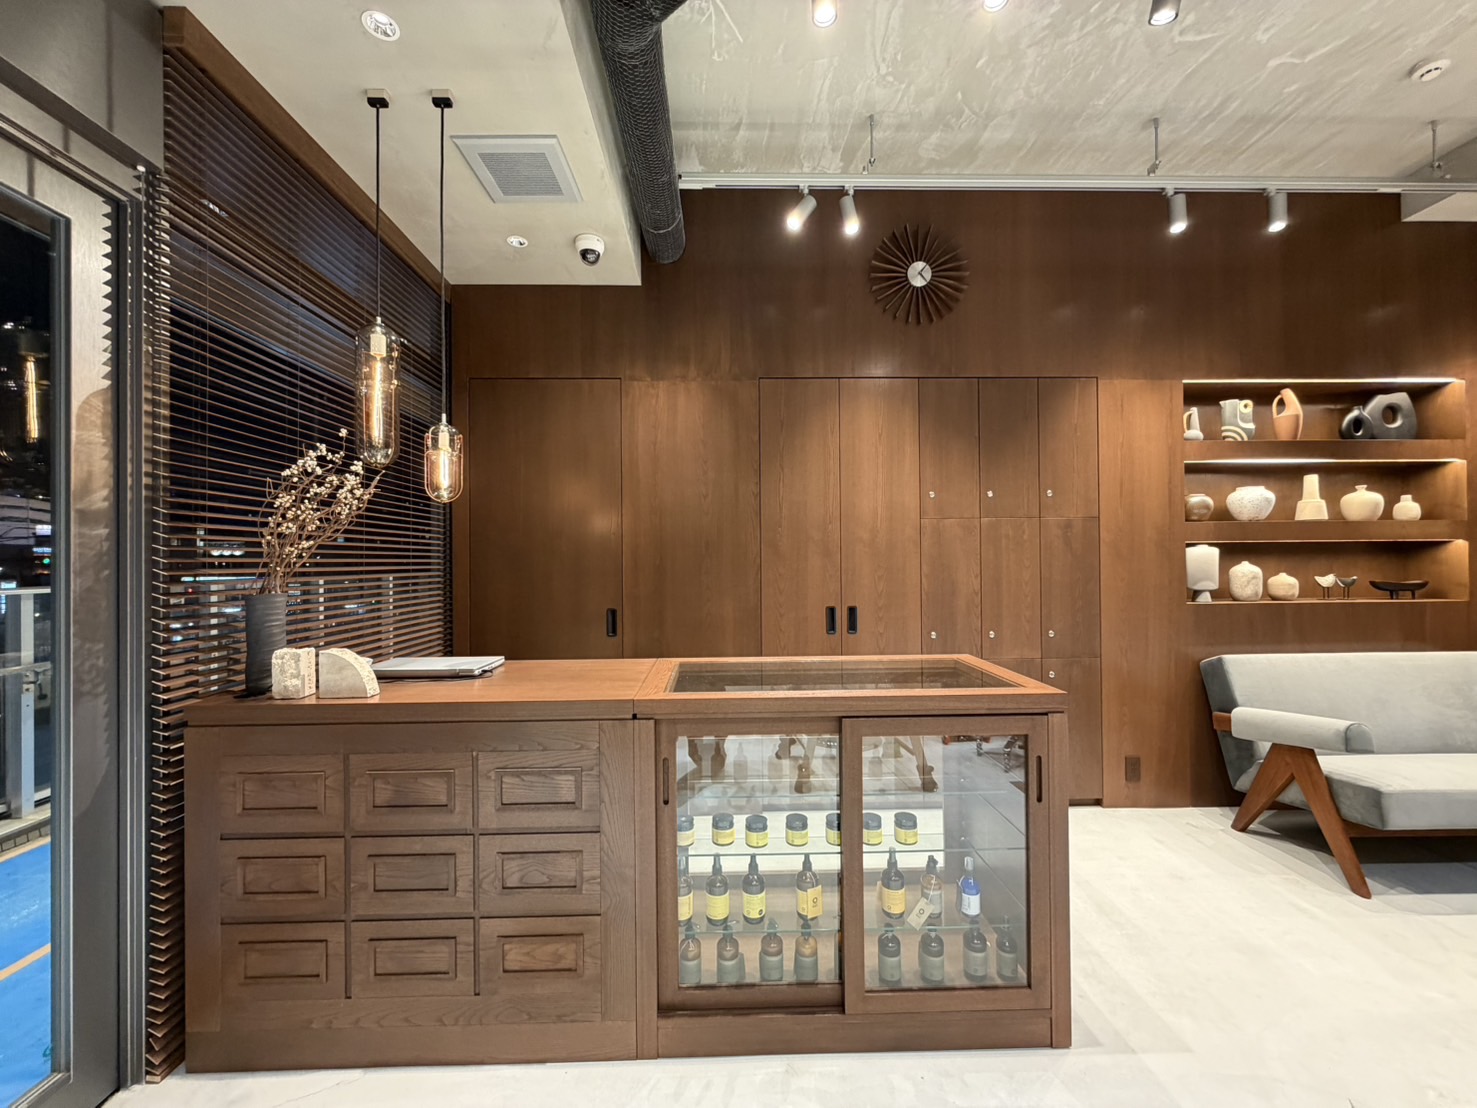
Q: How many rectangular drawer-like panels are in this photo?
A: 9